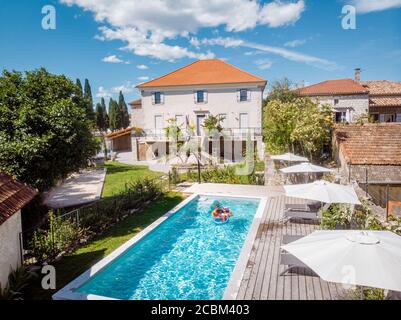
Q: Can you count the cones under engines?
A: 0